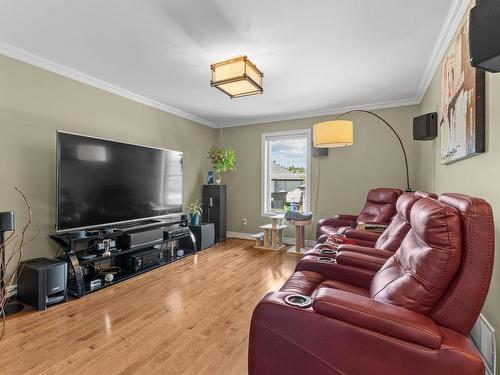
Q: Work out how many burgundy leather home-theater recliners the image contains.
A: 3